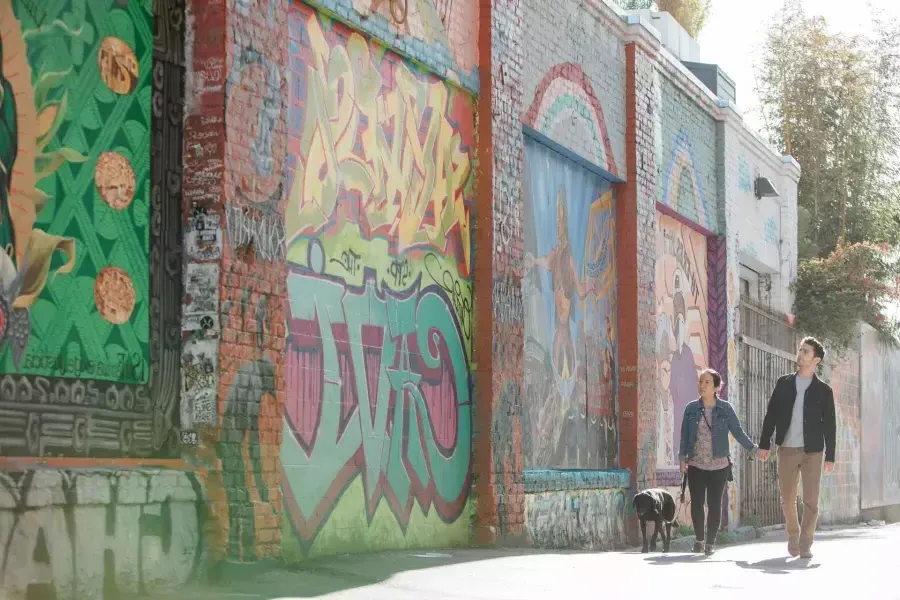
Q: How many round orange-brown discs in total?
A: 3